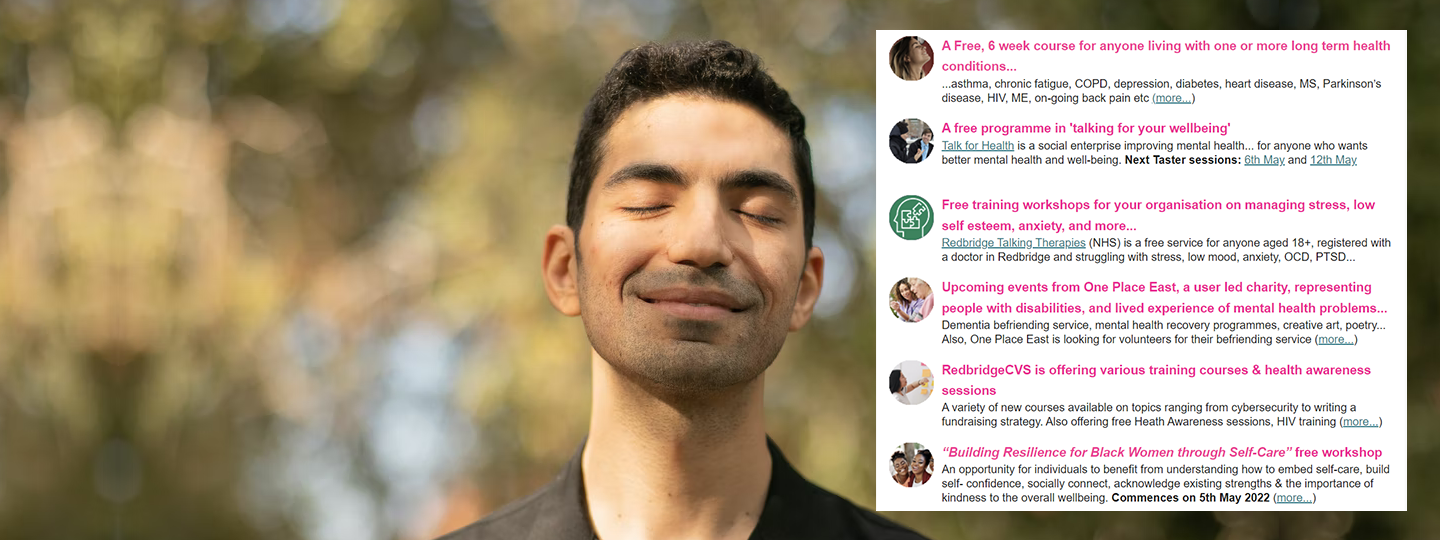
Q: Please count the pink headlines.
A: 6